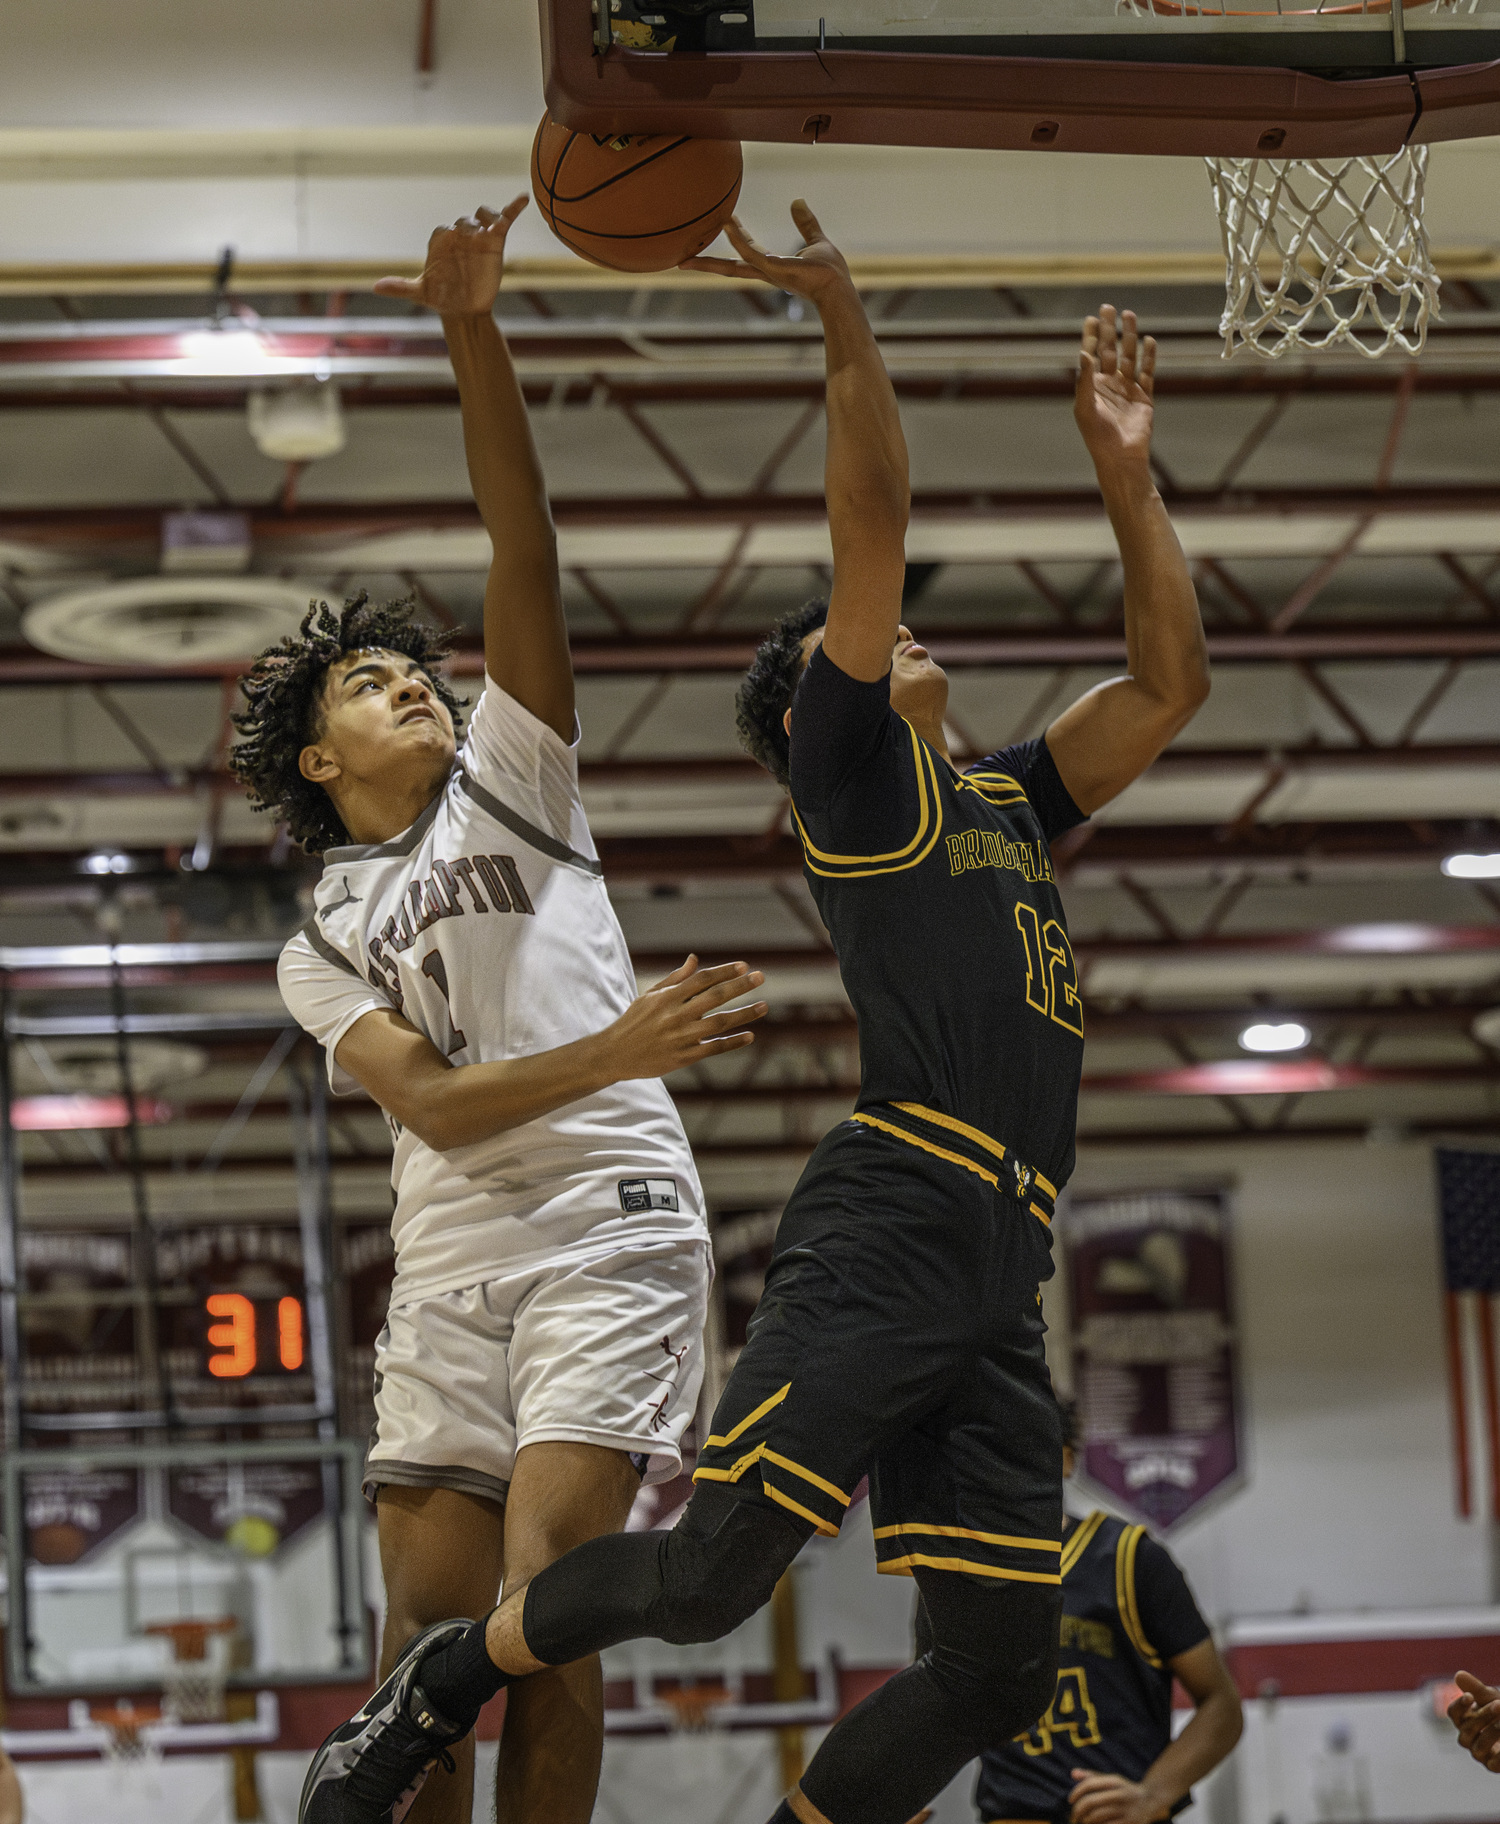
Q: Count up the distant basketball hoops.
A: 3